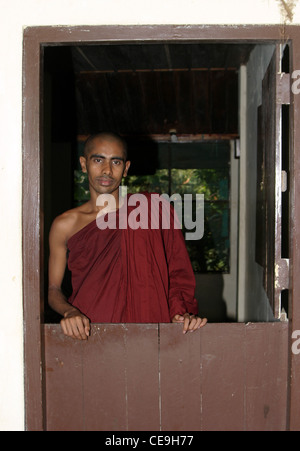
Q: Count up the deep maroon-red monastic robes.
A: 1